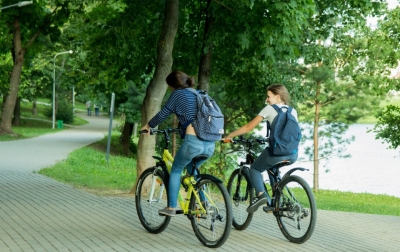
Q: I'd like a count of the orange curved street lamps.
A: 0